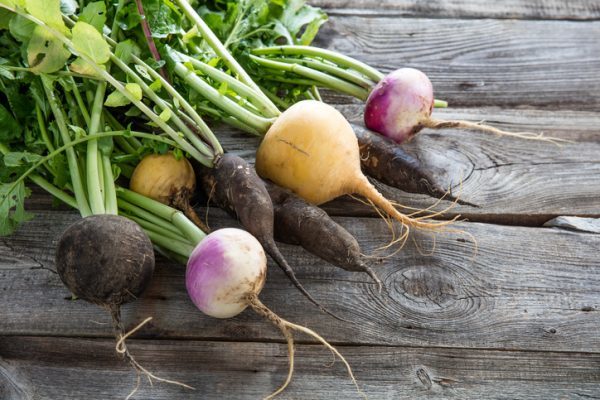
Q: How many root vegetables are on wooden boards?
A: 8